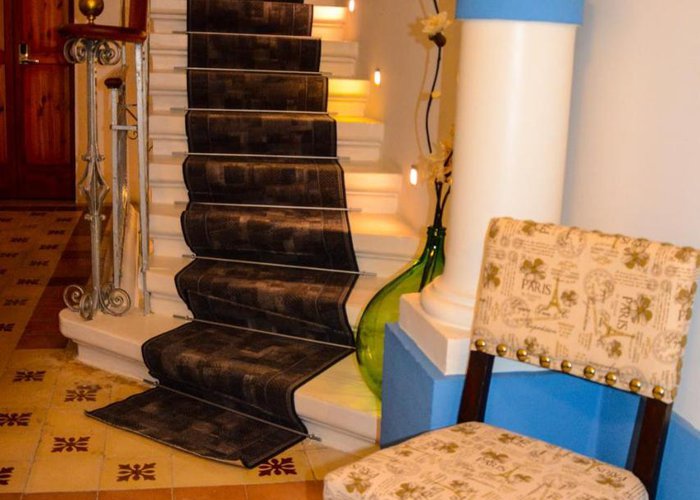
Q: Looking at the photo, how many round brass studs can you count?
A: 9